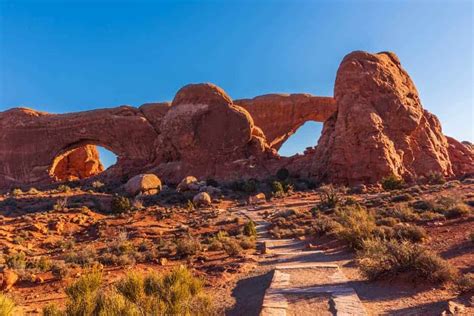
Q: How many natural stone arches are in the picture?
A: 2